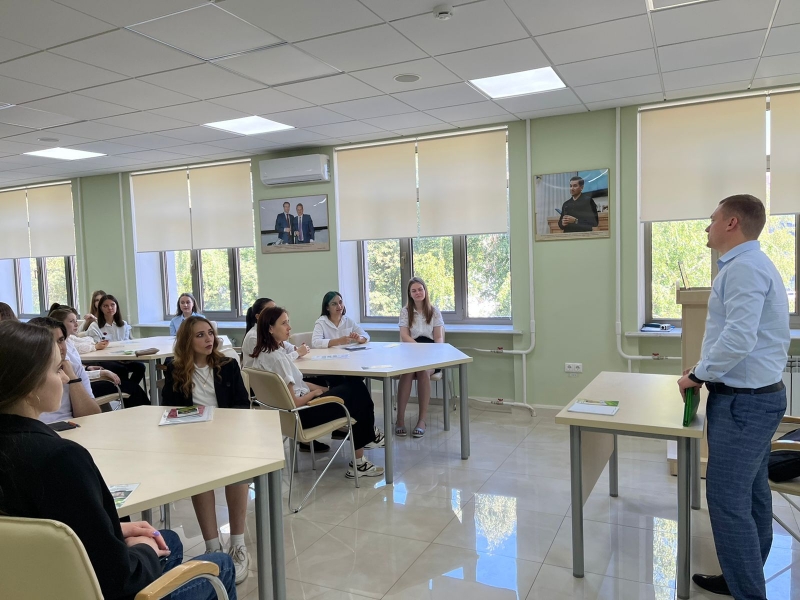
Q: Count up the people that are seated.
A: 13